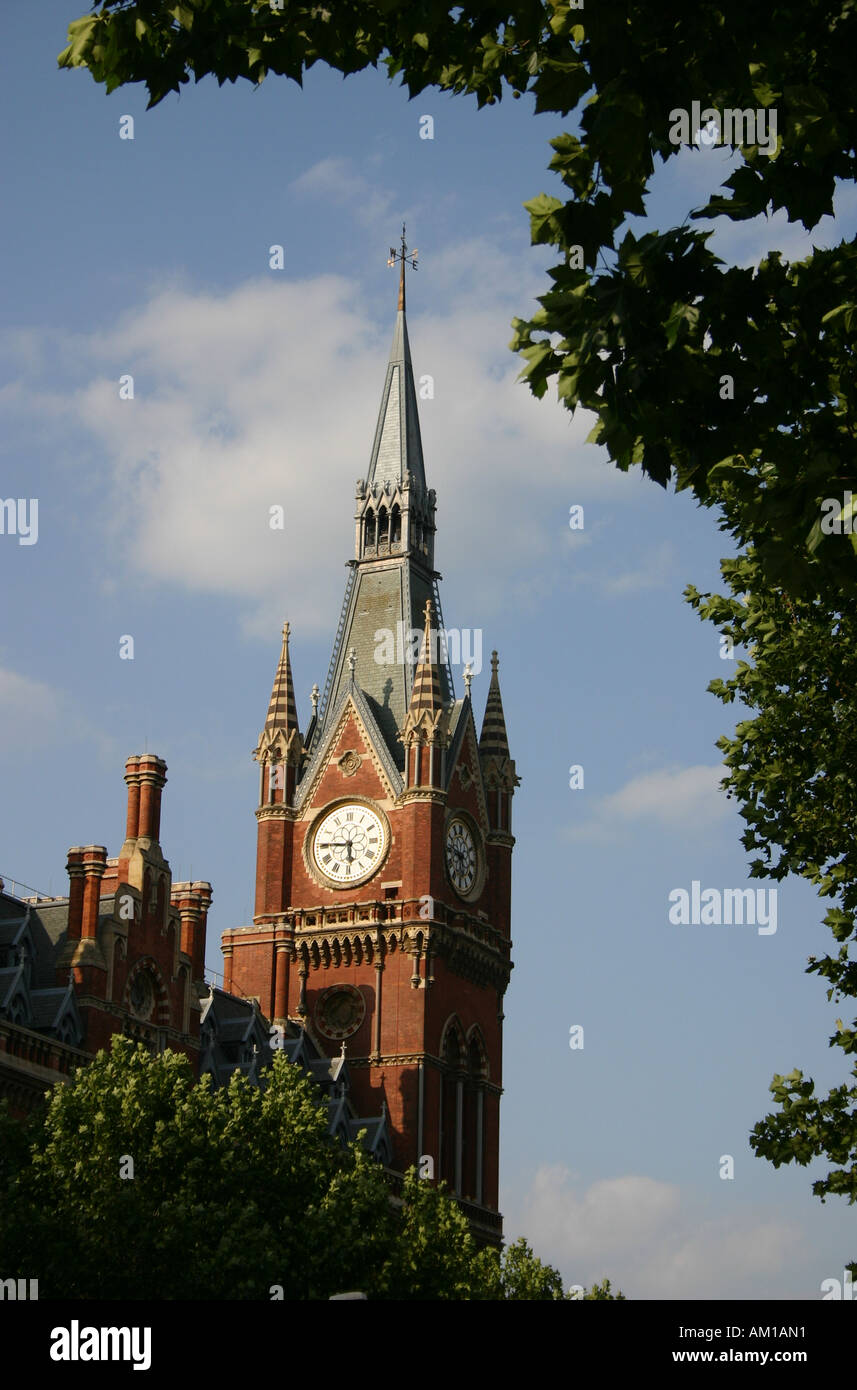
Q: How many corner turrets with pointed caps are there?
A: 3